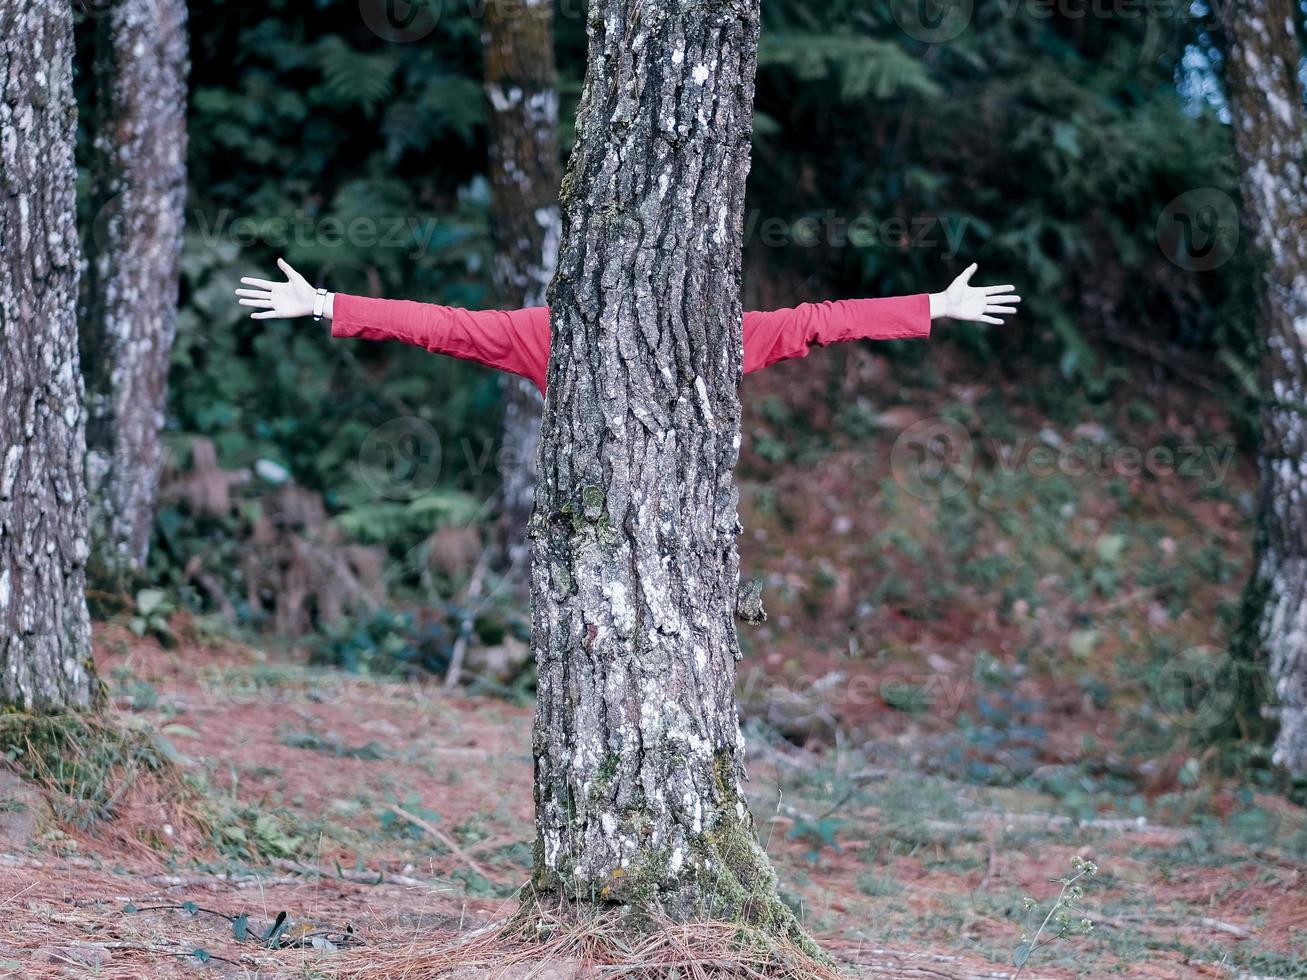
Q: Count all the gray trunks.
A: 5